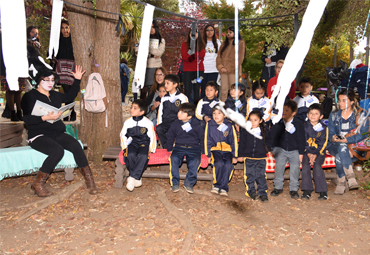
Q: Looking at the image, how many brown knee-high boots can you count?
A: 2